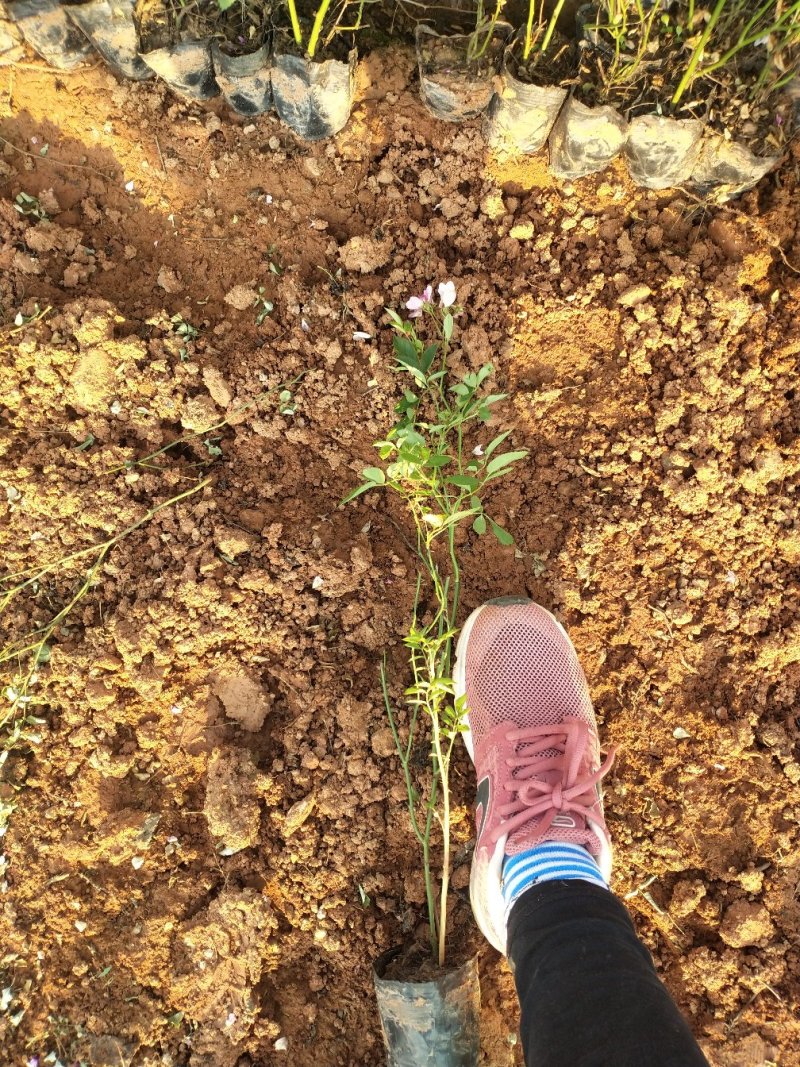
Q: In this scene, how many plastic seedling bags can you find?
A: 12